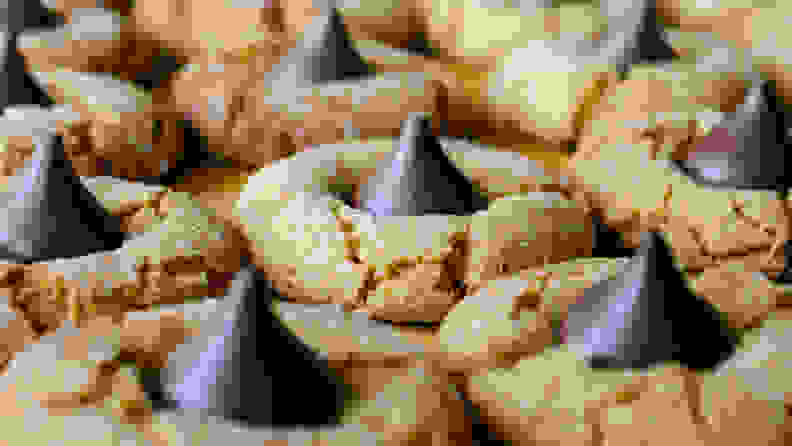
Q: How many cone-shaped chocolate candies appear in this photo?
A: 9